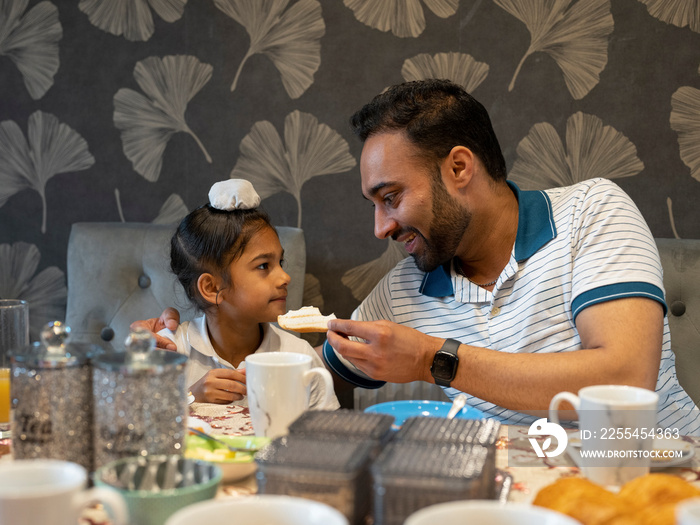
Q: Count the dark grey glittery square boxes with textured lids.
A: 4